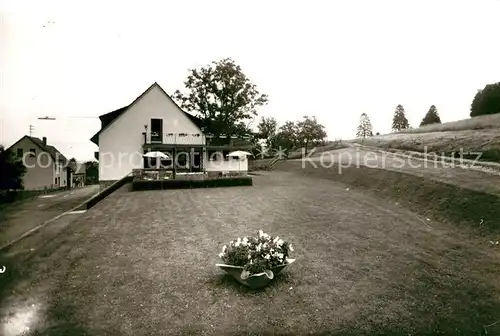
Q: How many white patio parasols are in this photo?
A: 2